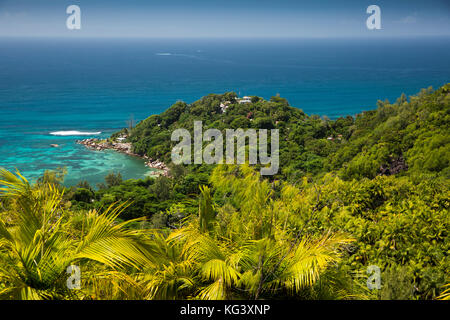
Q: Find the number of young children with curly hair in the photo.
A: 0